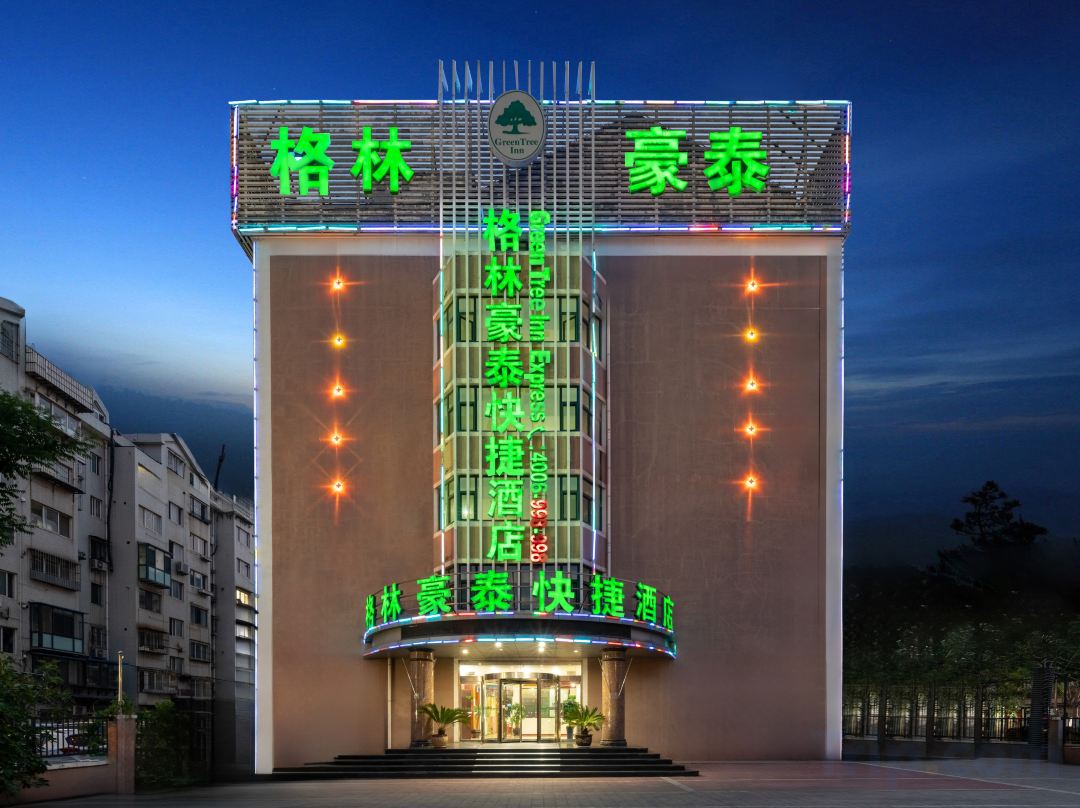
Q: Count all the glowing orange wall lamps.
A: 10